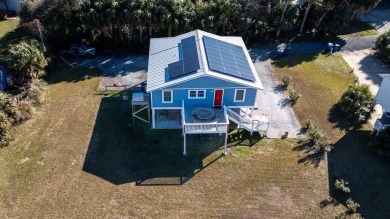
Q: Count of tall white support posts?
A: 2